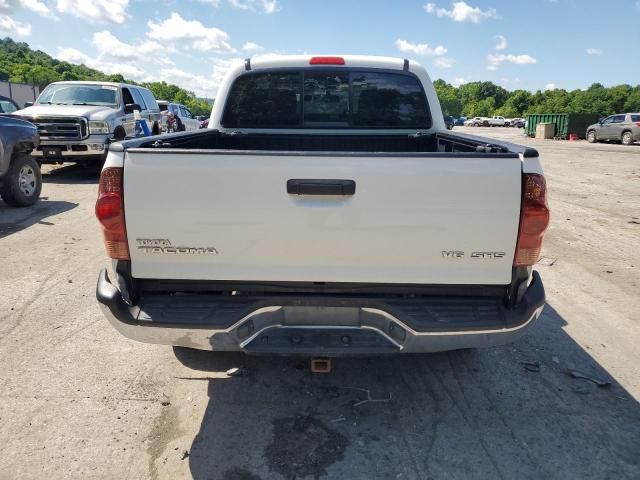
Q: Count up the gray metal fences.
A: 1